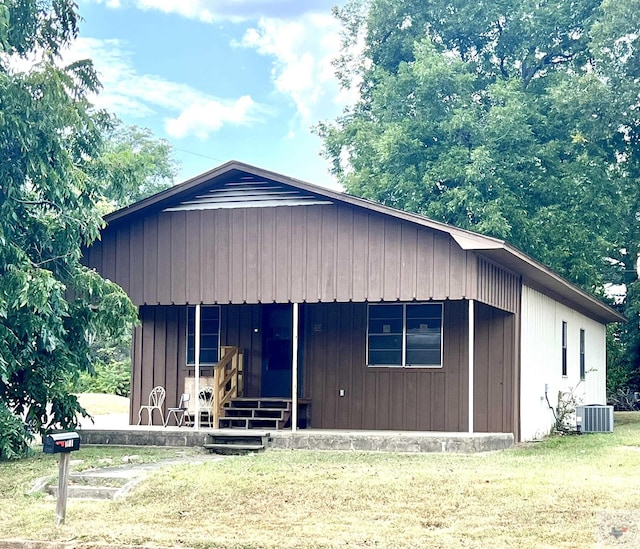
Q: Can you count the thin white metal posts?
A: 3